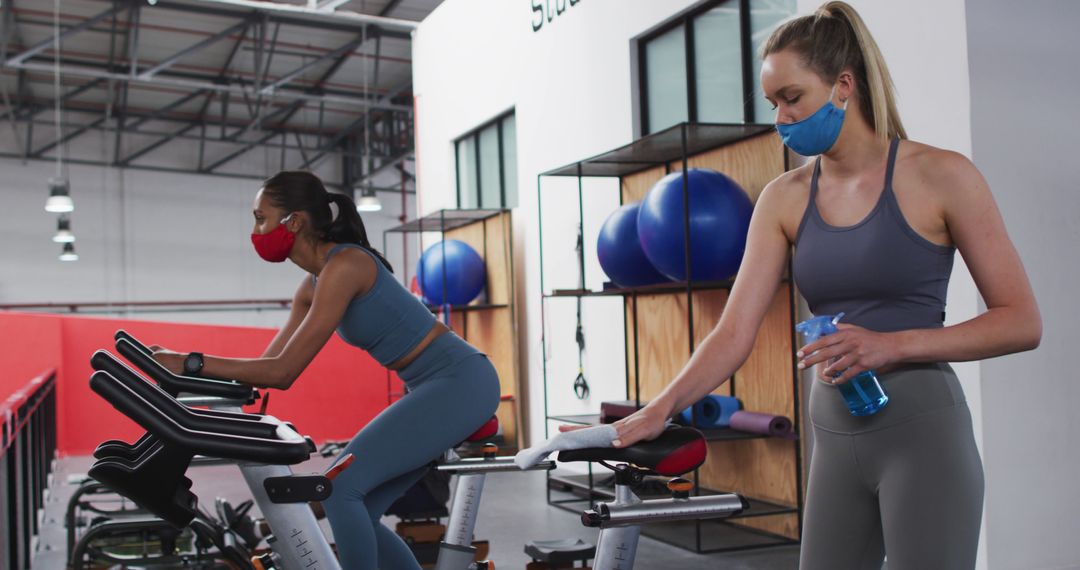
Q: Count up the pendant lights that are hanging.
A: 4